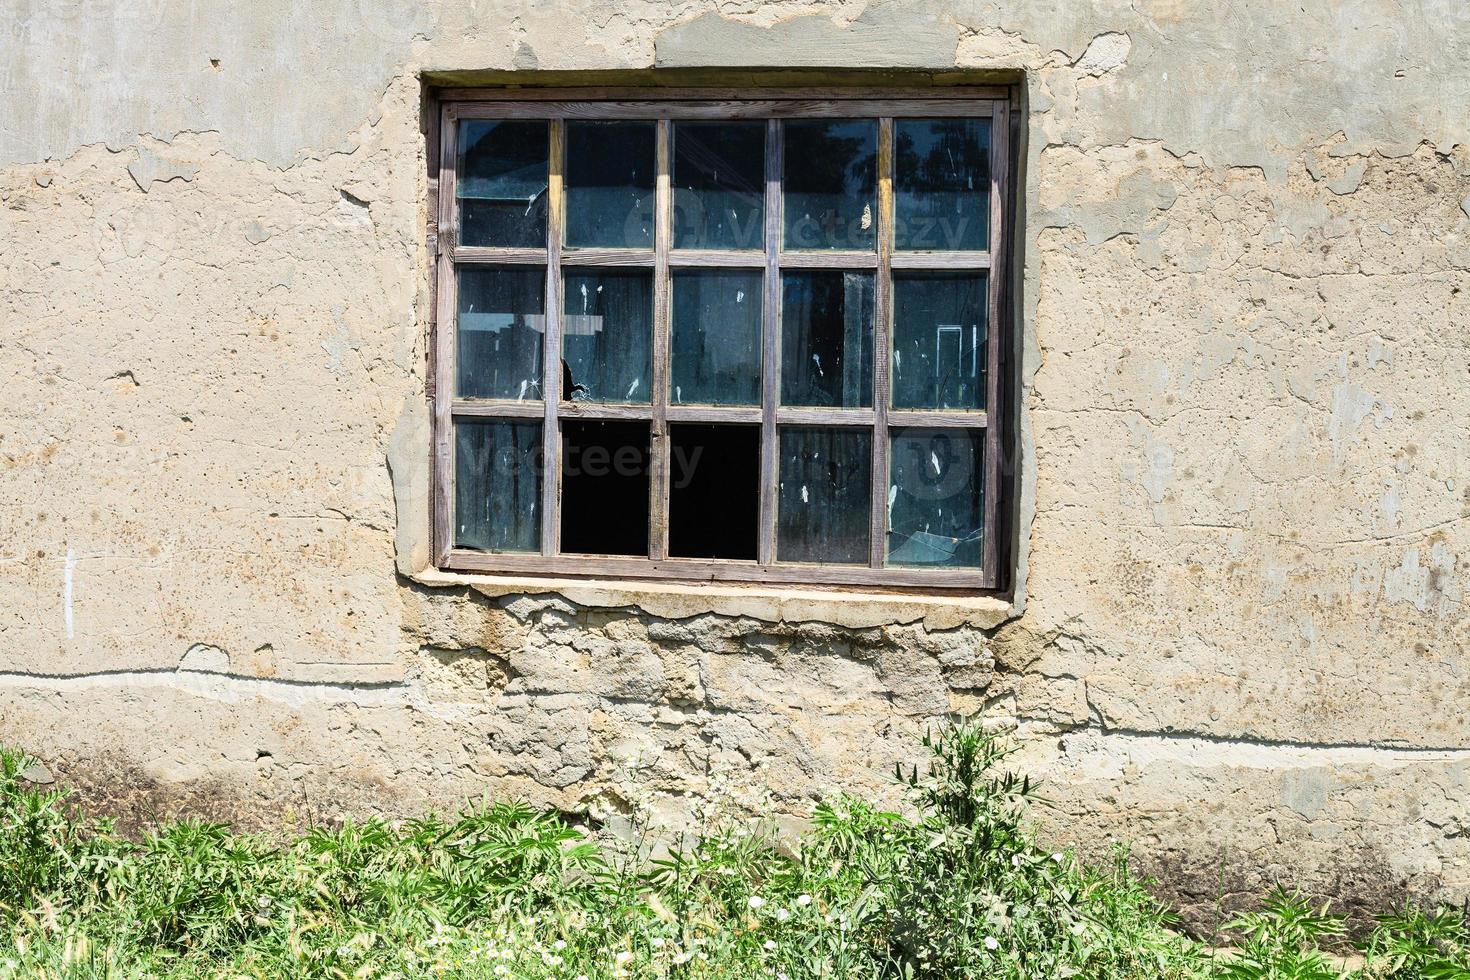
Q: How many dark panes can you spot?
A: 2